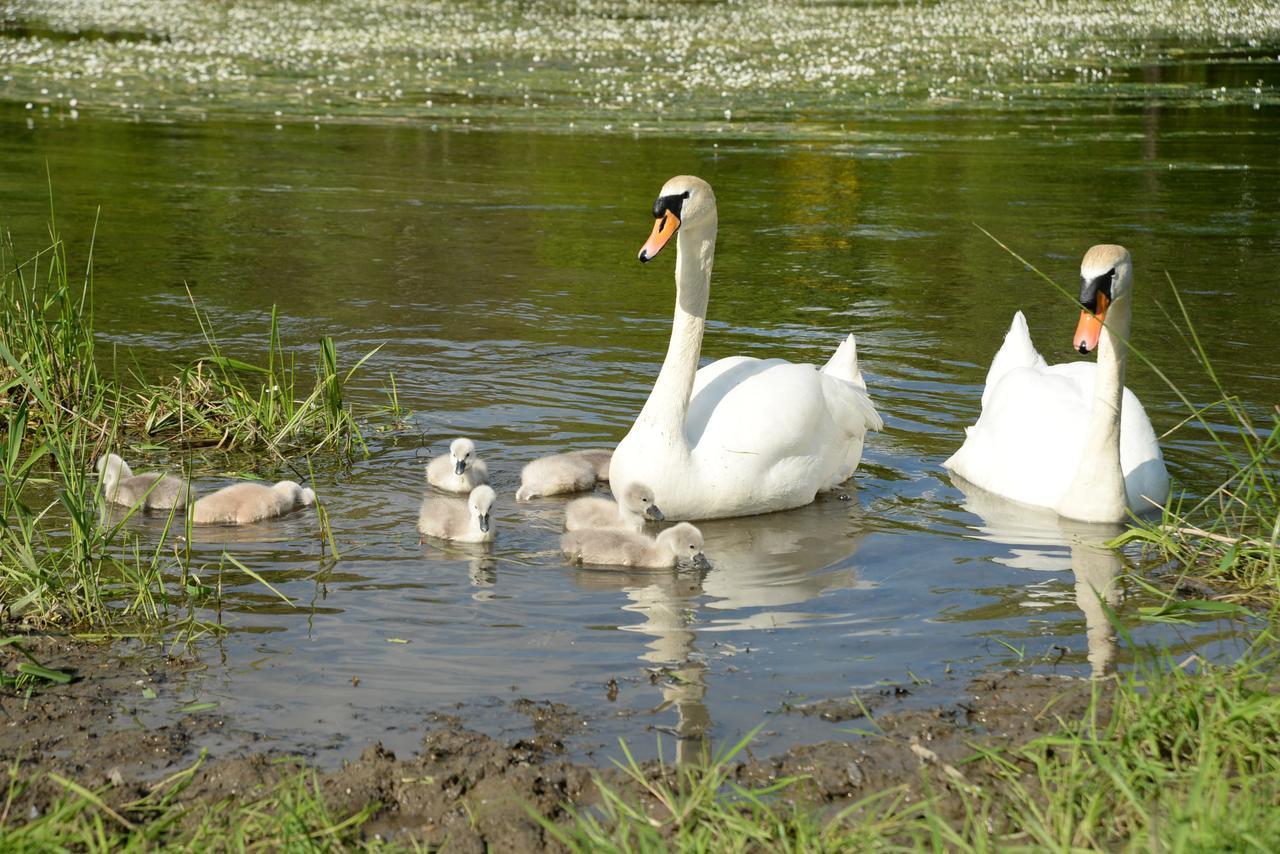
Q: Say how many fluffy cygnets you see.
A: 8